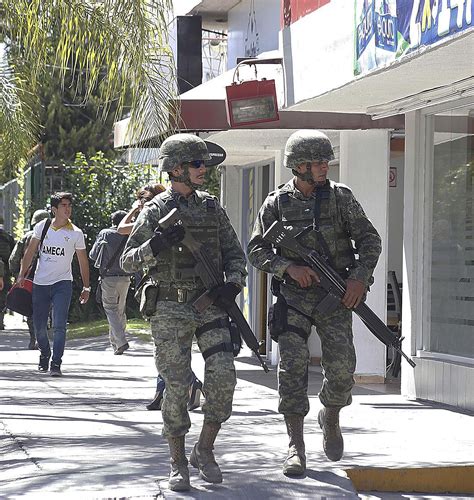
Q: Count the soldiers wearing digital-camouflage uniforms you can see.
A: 2